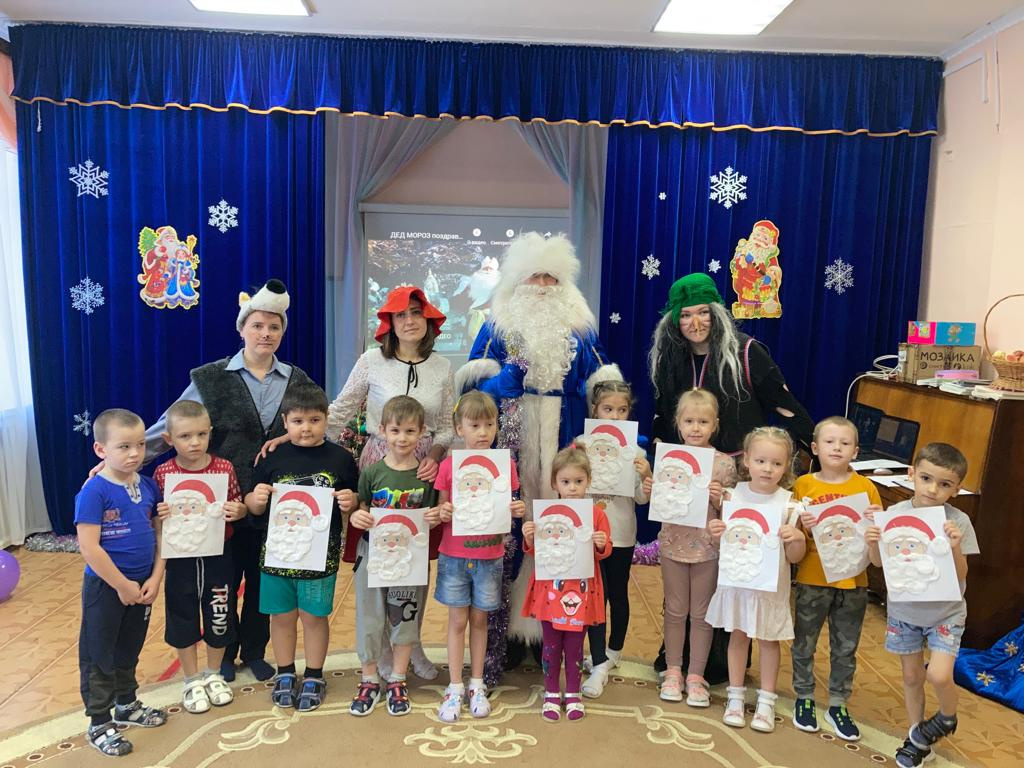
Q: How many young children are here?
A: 11